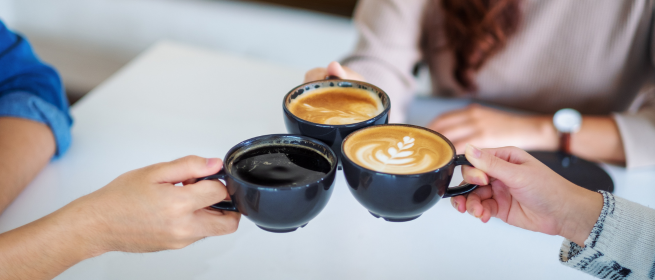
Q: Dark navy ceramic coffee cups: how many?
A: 3